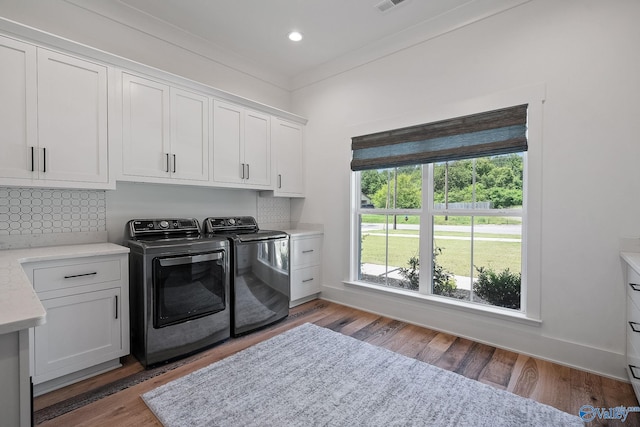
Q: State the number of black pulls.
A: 14